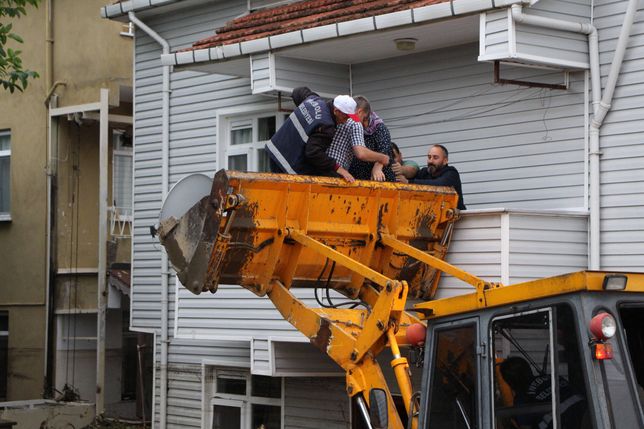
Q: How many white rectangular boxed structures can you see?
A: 3